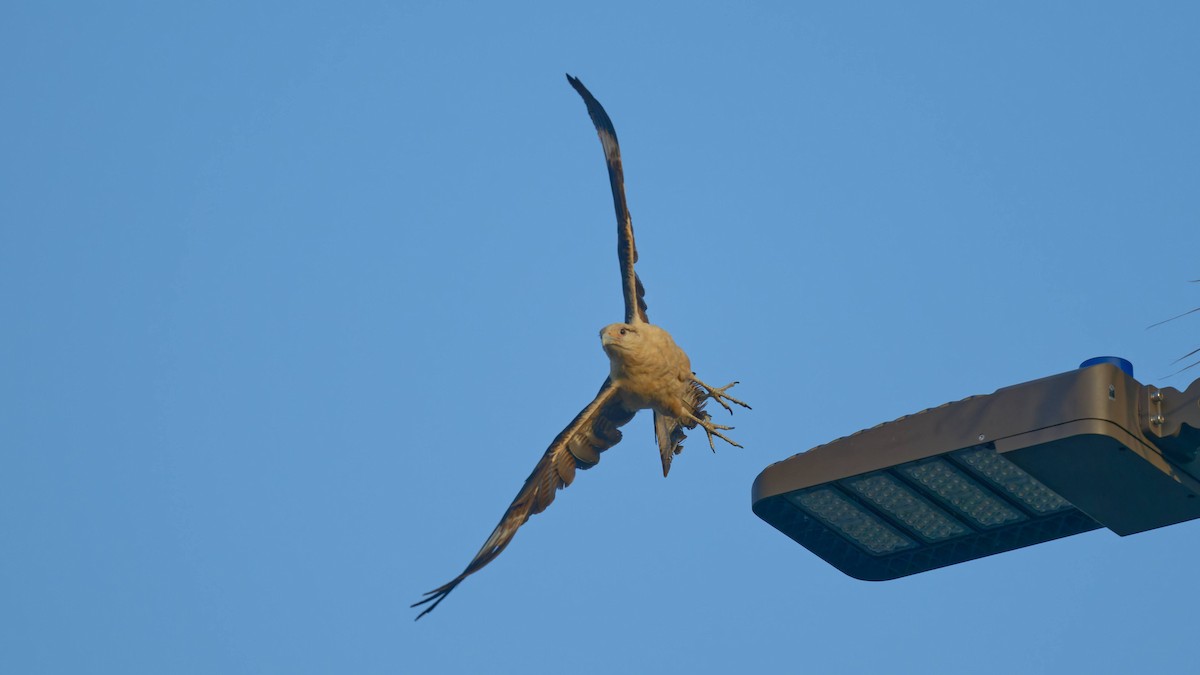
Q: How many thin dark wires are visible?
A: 4